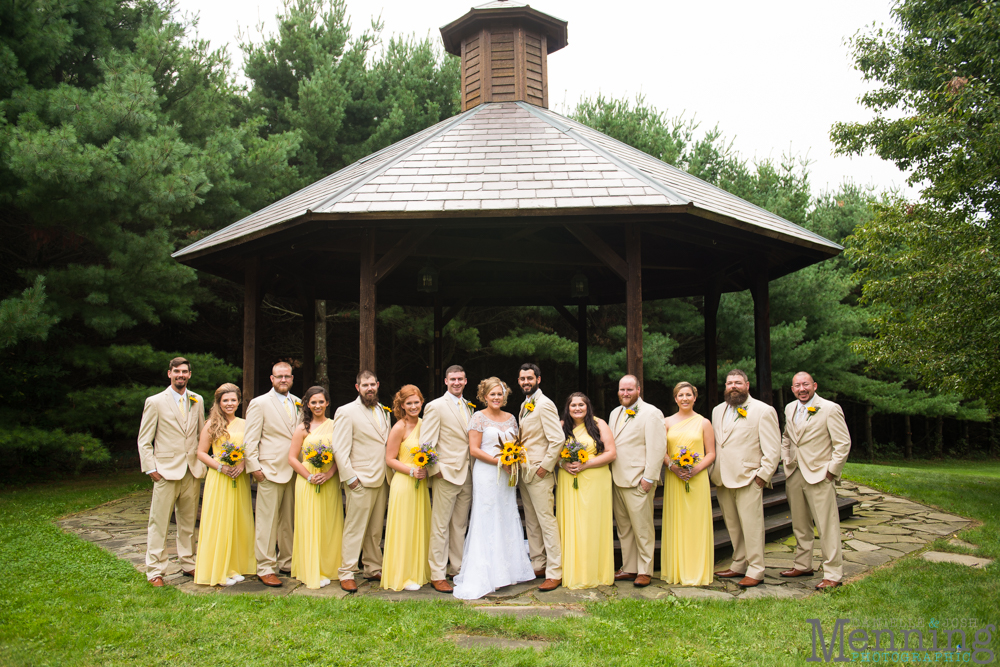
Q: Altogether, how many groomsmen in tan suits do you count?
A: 7